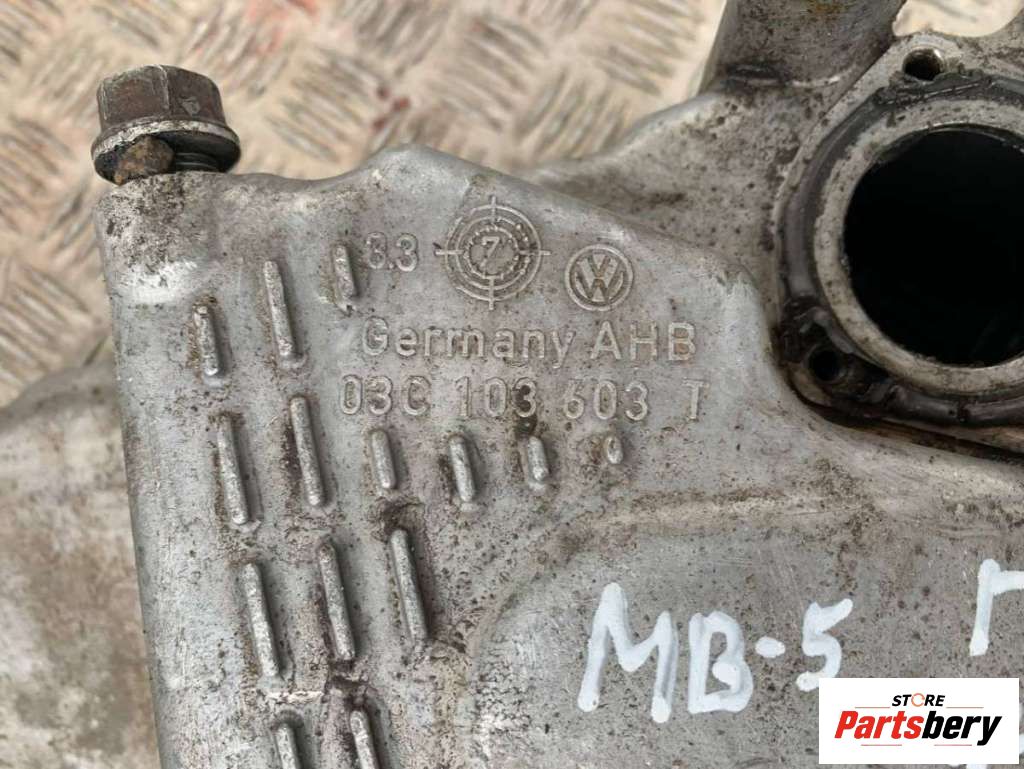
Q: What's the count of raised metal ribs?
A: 14